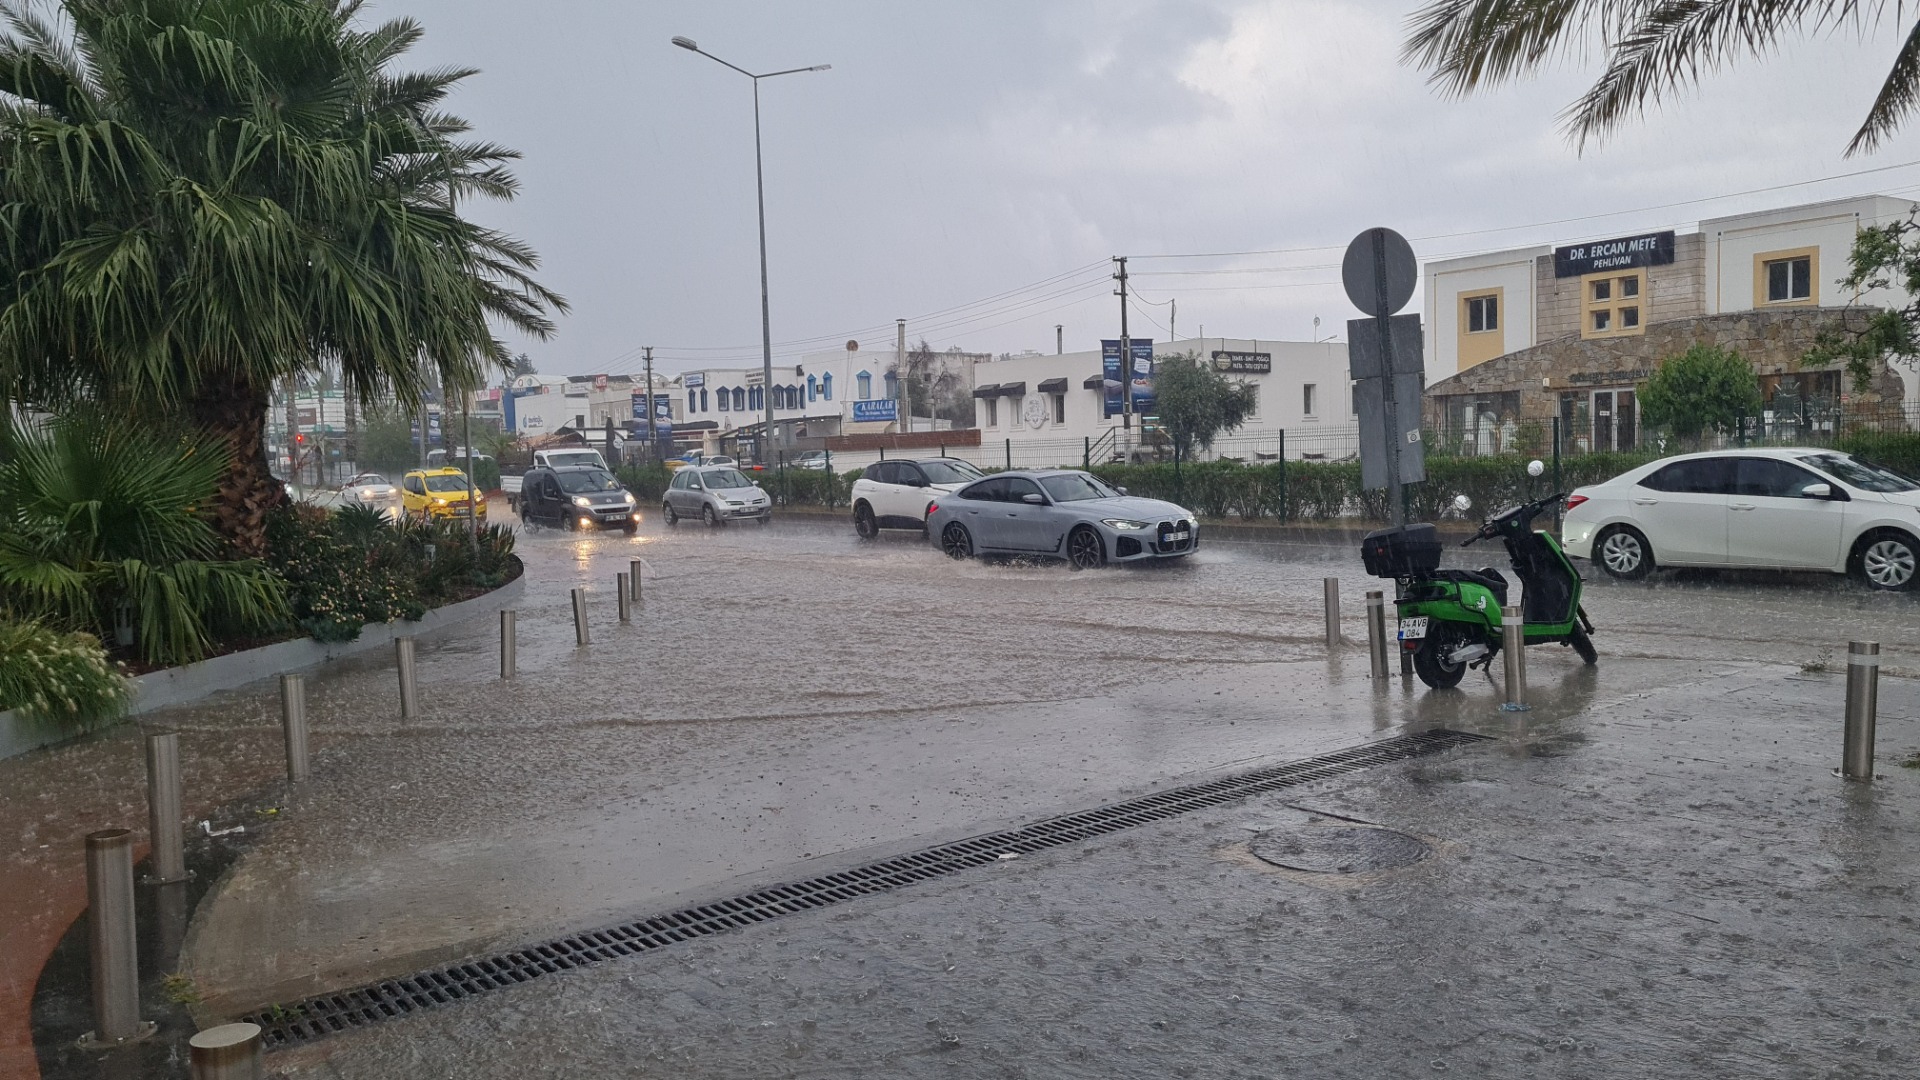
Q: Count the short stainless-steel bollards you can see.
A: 13